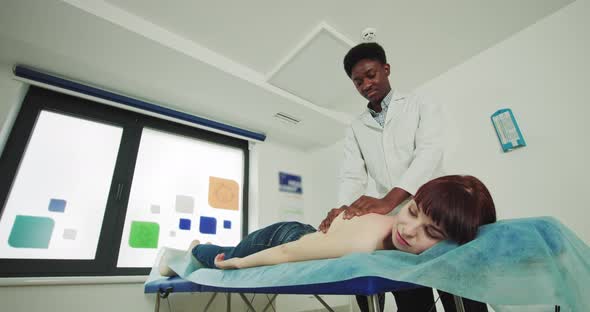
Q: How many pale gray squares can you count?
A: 4